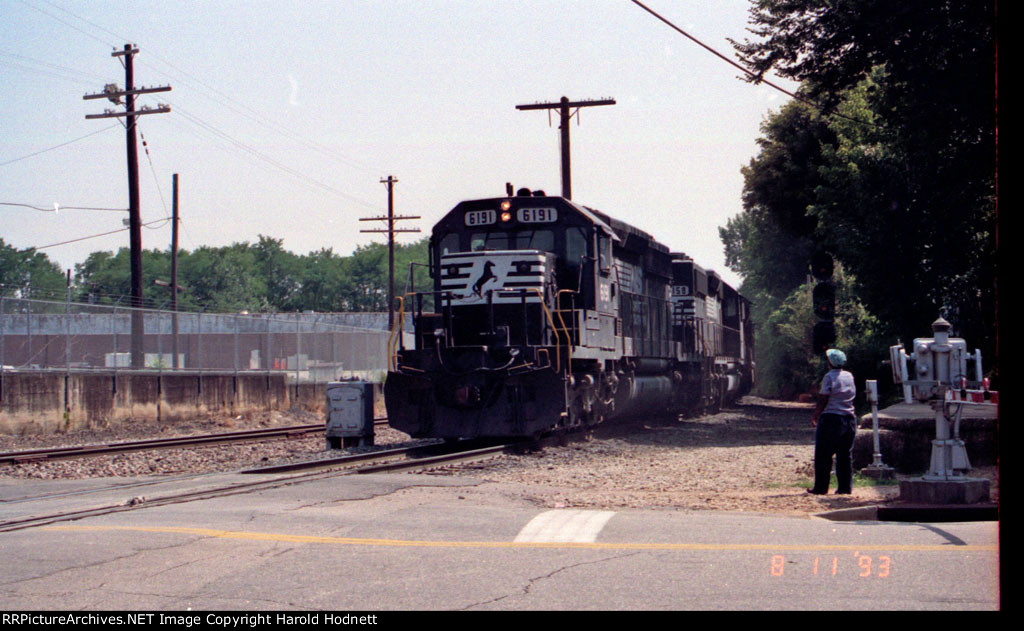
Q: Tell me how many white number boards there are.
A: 3